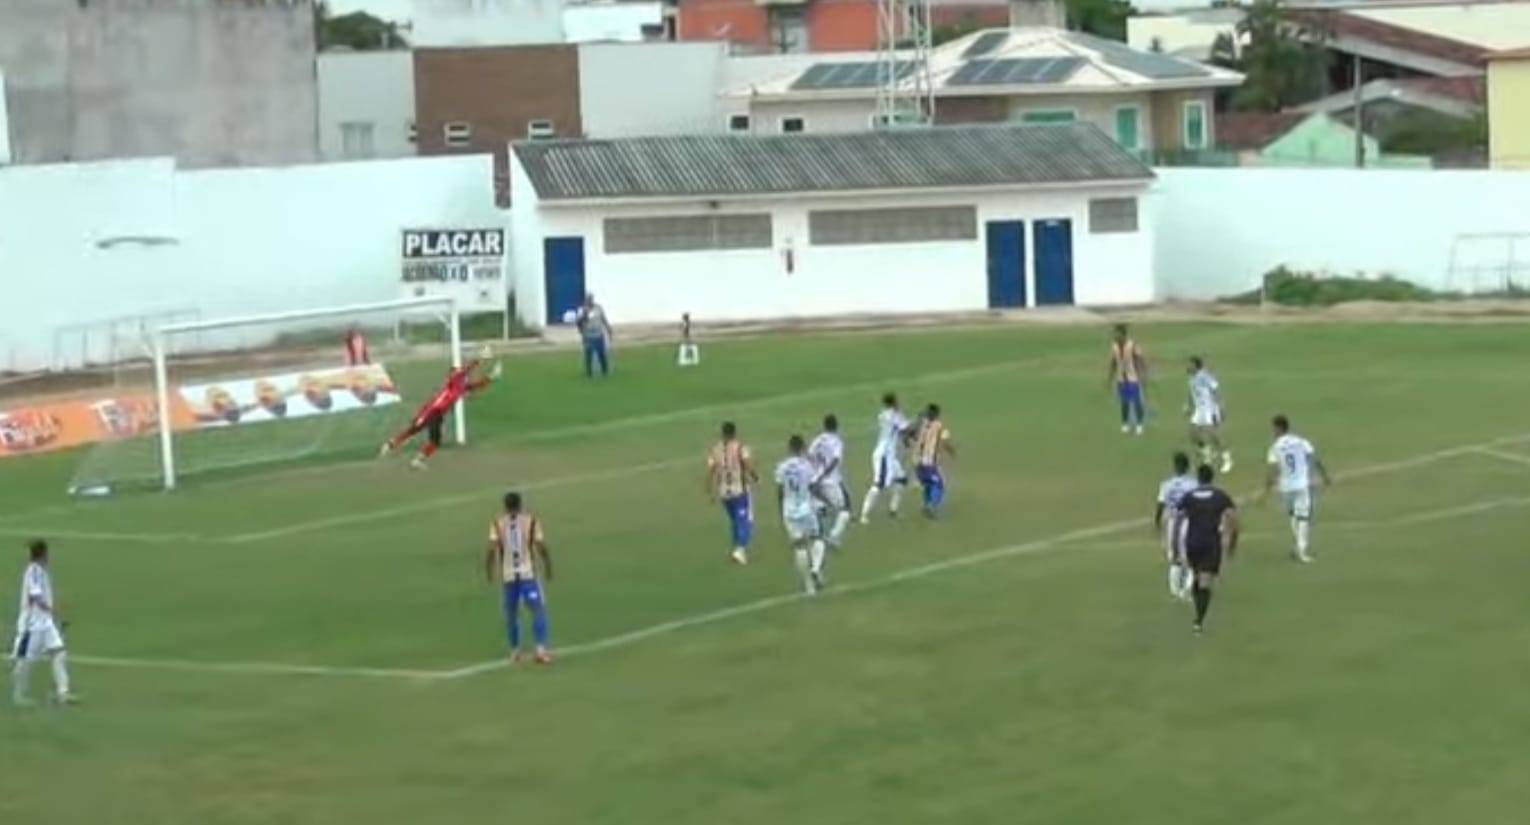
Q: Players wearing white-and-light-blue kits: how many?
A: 7